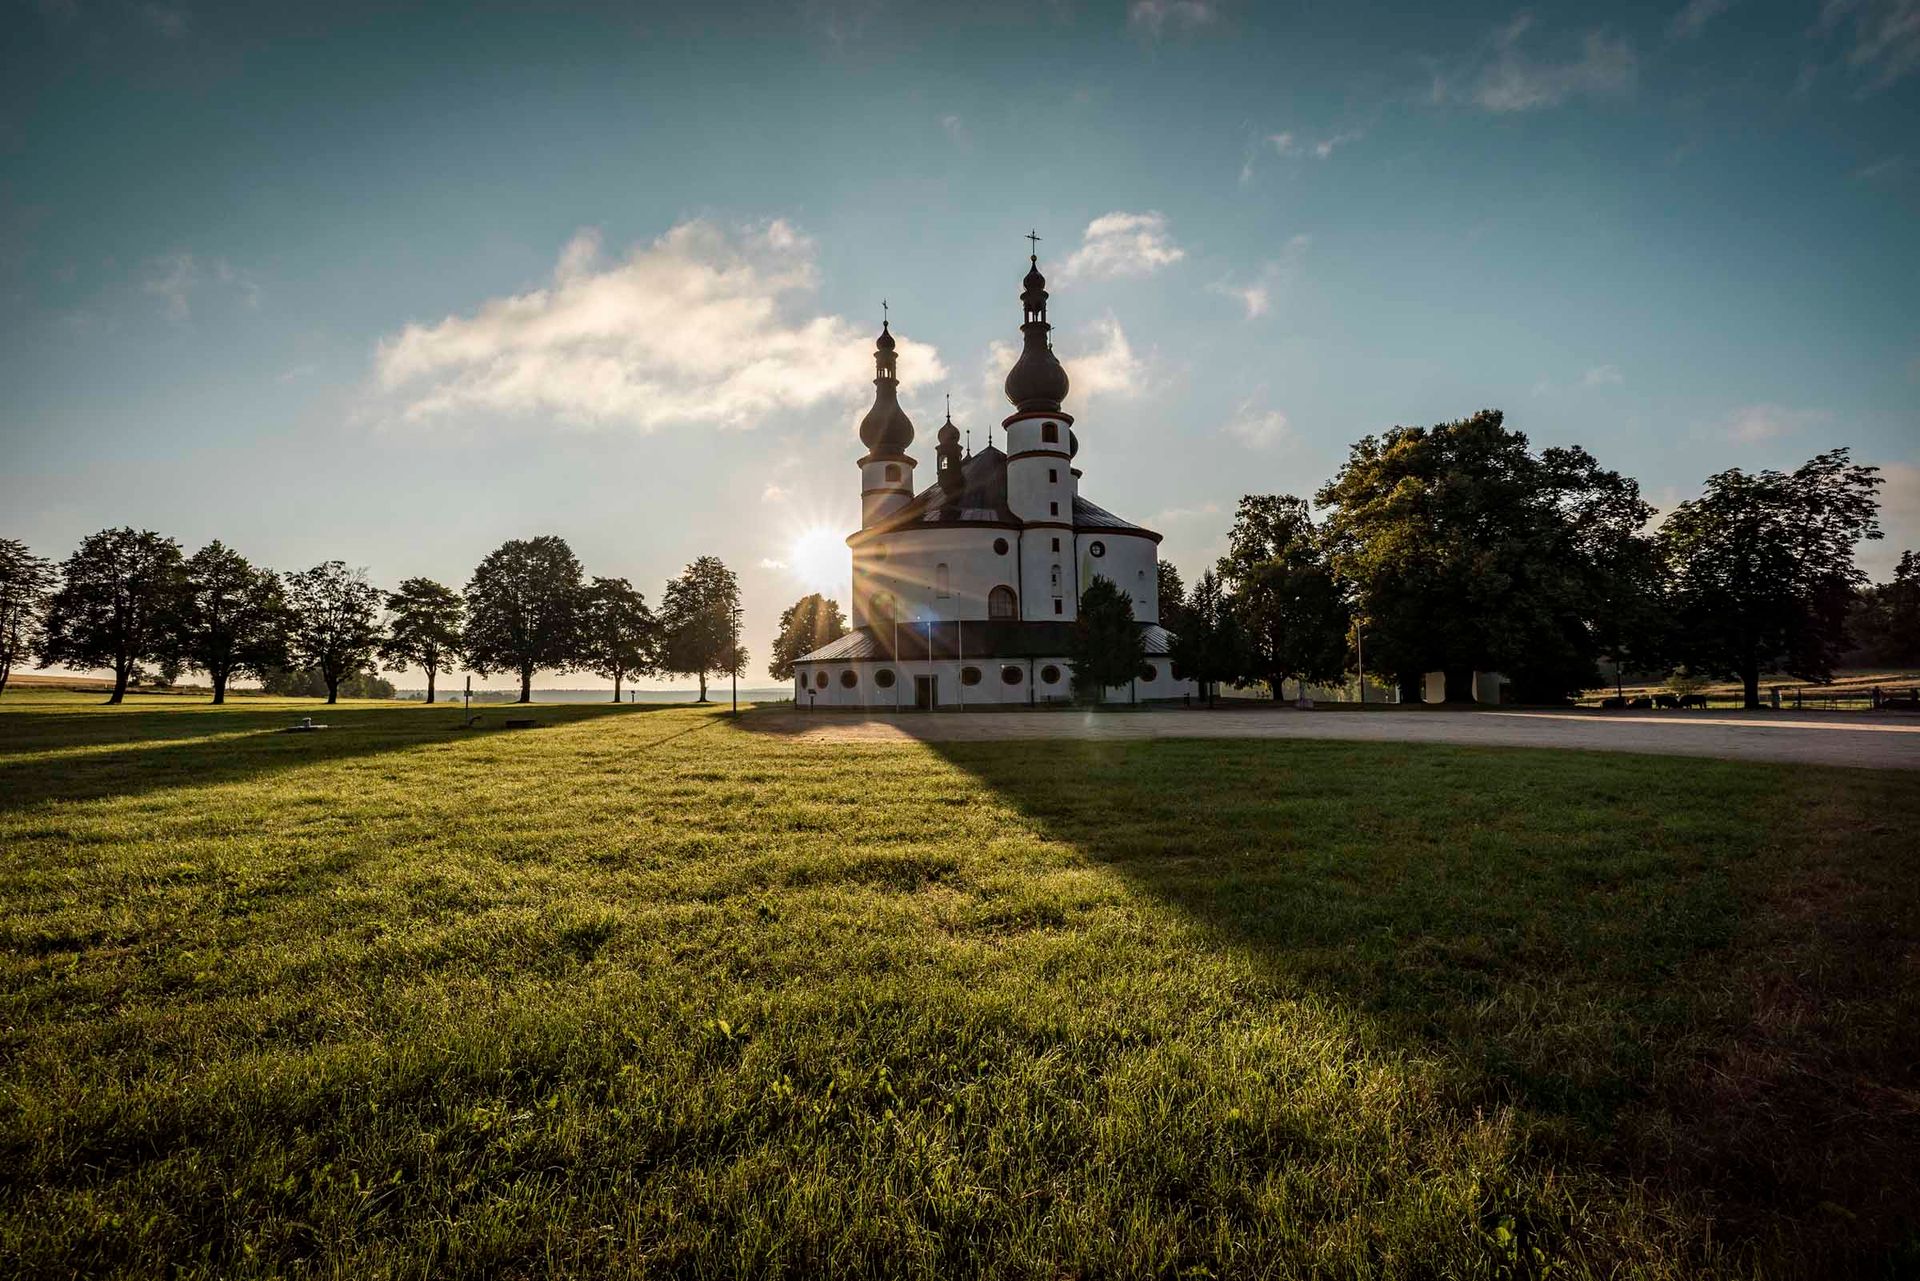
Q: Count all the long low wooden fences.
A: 1